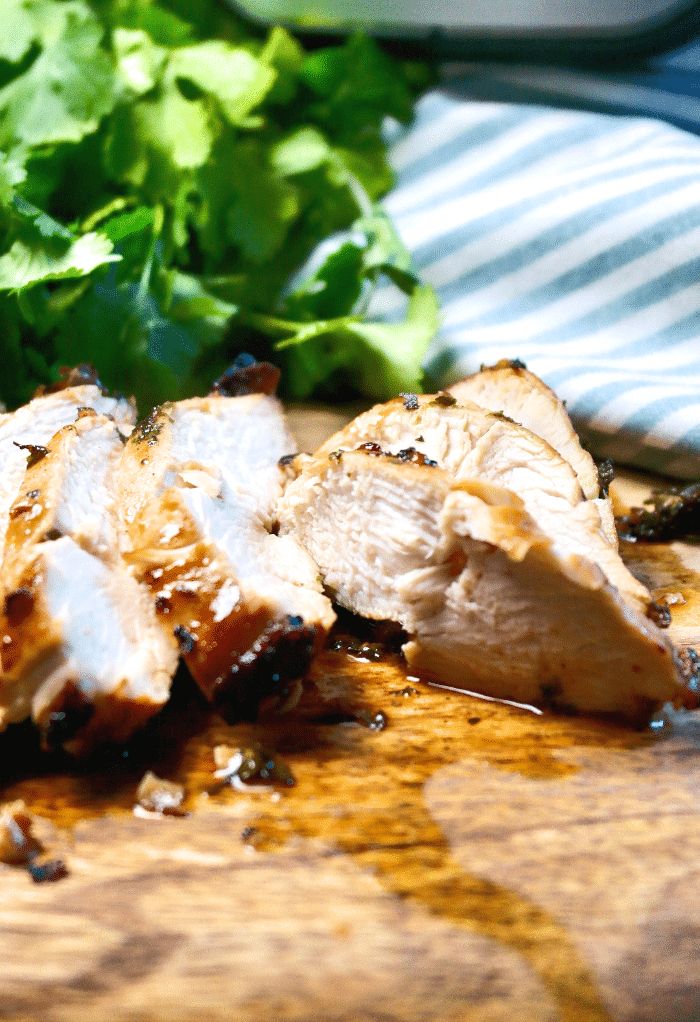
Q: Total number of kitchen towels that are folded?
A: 1